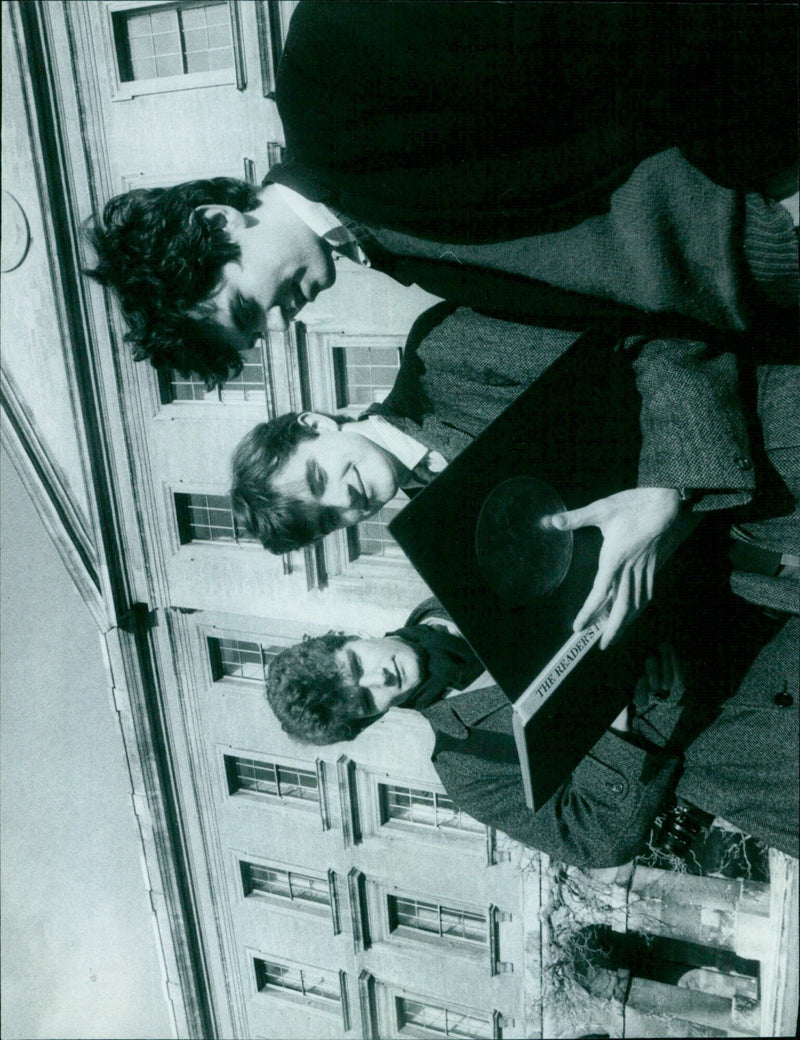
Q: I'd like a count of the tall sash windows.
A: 12